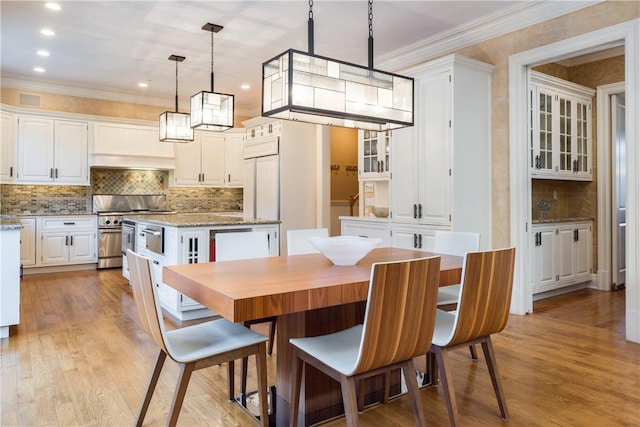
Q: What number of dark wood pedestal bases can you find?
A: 1